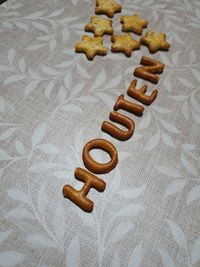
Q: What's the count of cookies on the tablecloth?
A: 12